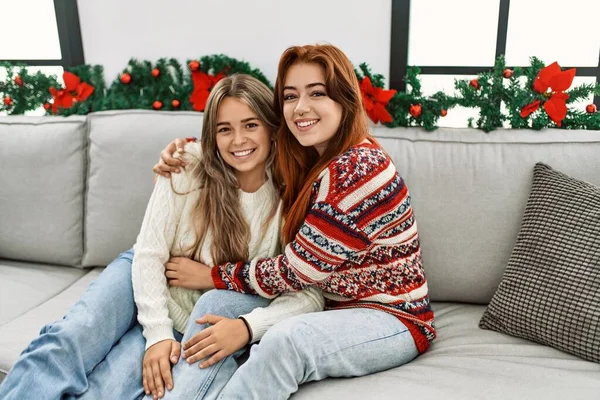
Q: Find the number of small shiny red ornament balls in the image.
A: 13